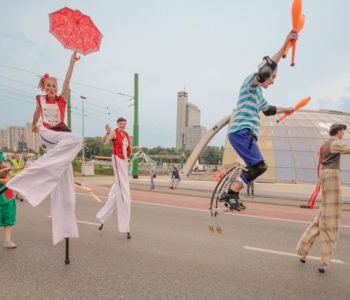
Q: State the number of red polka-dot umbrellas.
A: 1